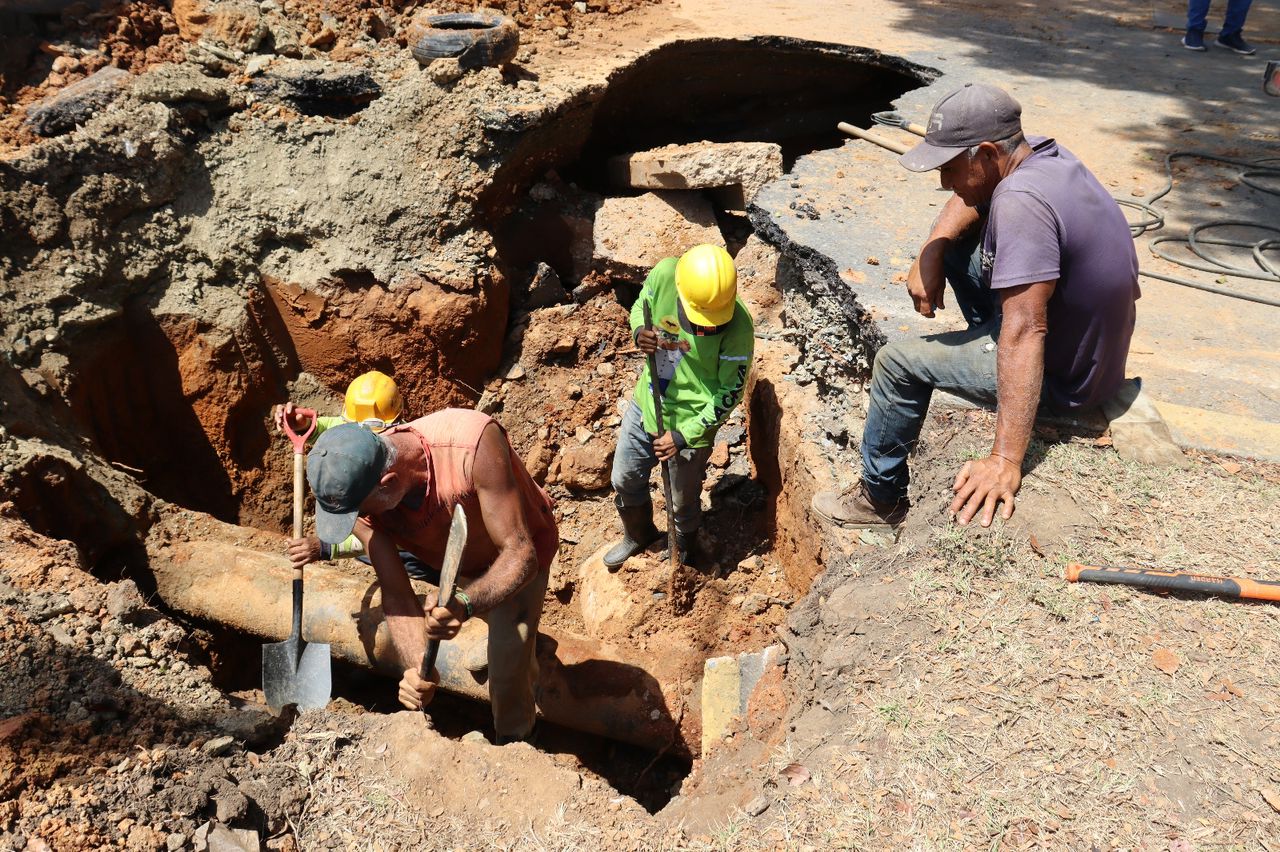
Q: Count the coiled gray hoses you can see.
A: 1